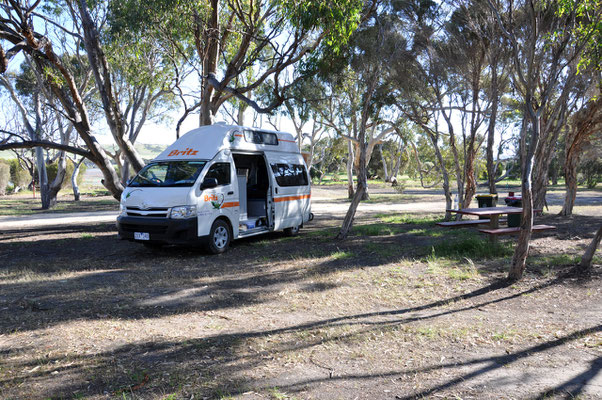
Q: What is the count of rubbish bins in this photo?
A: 2